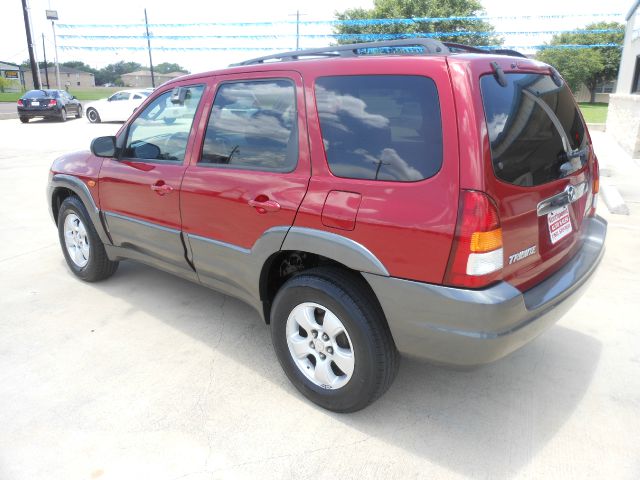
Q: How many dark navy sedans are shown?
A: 1